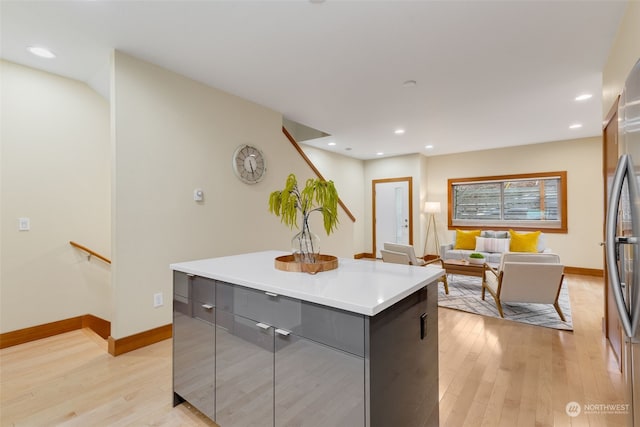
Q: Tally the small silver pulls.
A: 5